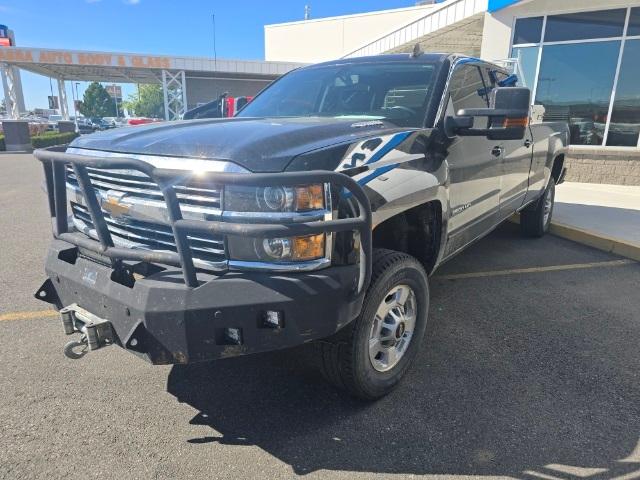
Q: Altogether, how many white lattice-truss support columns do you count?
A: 3